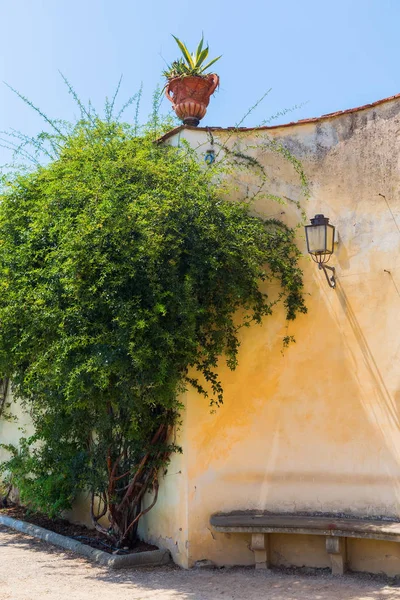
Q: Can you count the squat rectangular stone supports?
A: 2